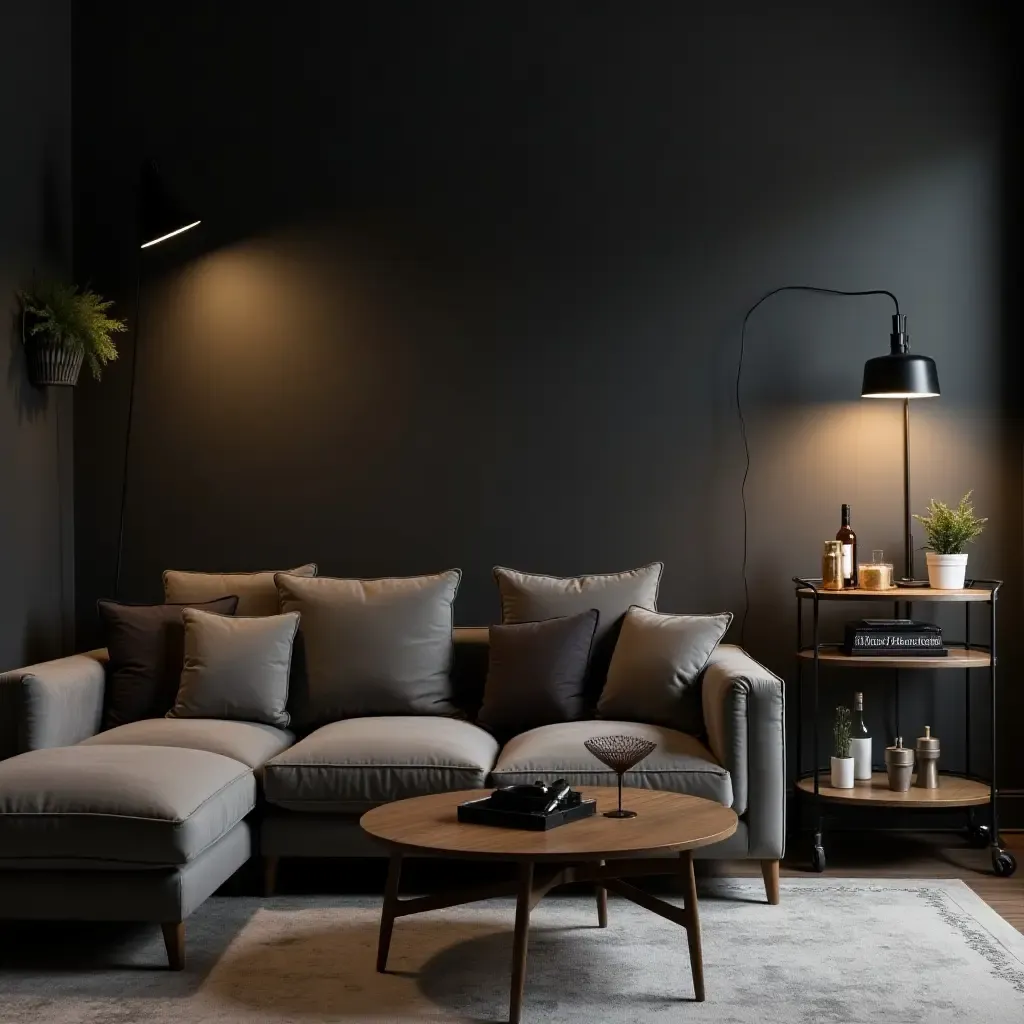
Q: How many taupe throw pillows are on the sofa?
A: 5